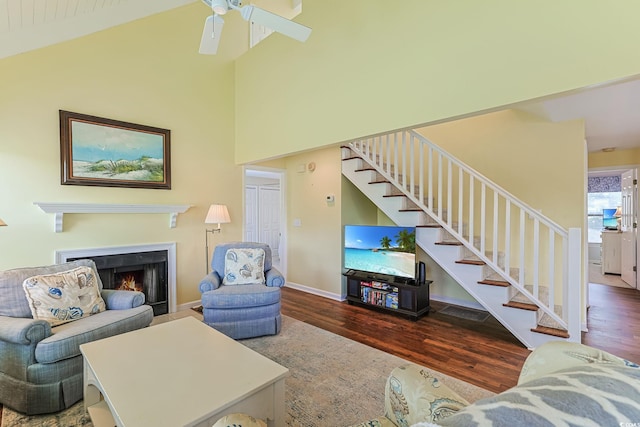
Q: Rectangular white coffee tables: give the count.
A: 1